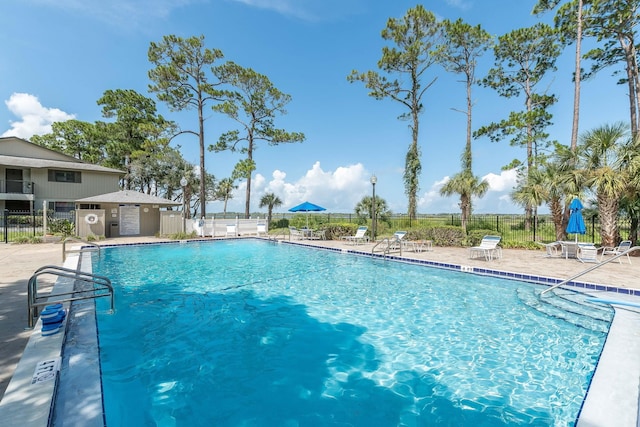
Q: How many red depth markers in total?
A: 0